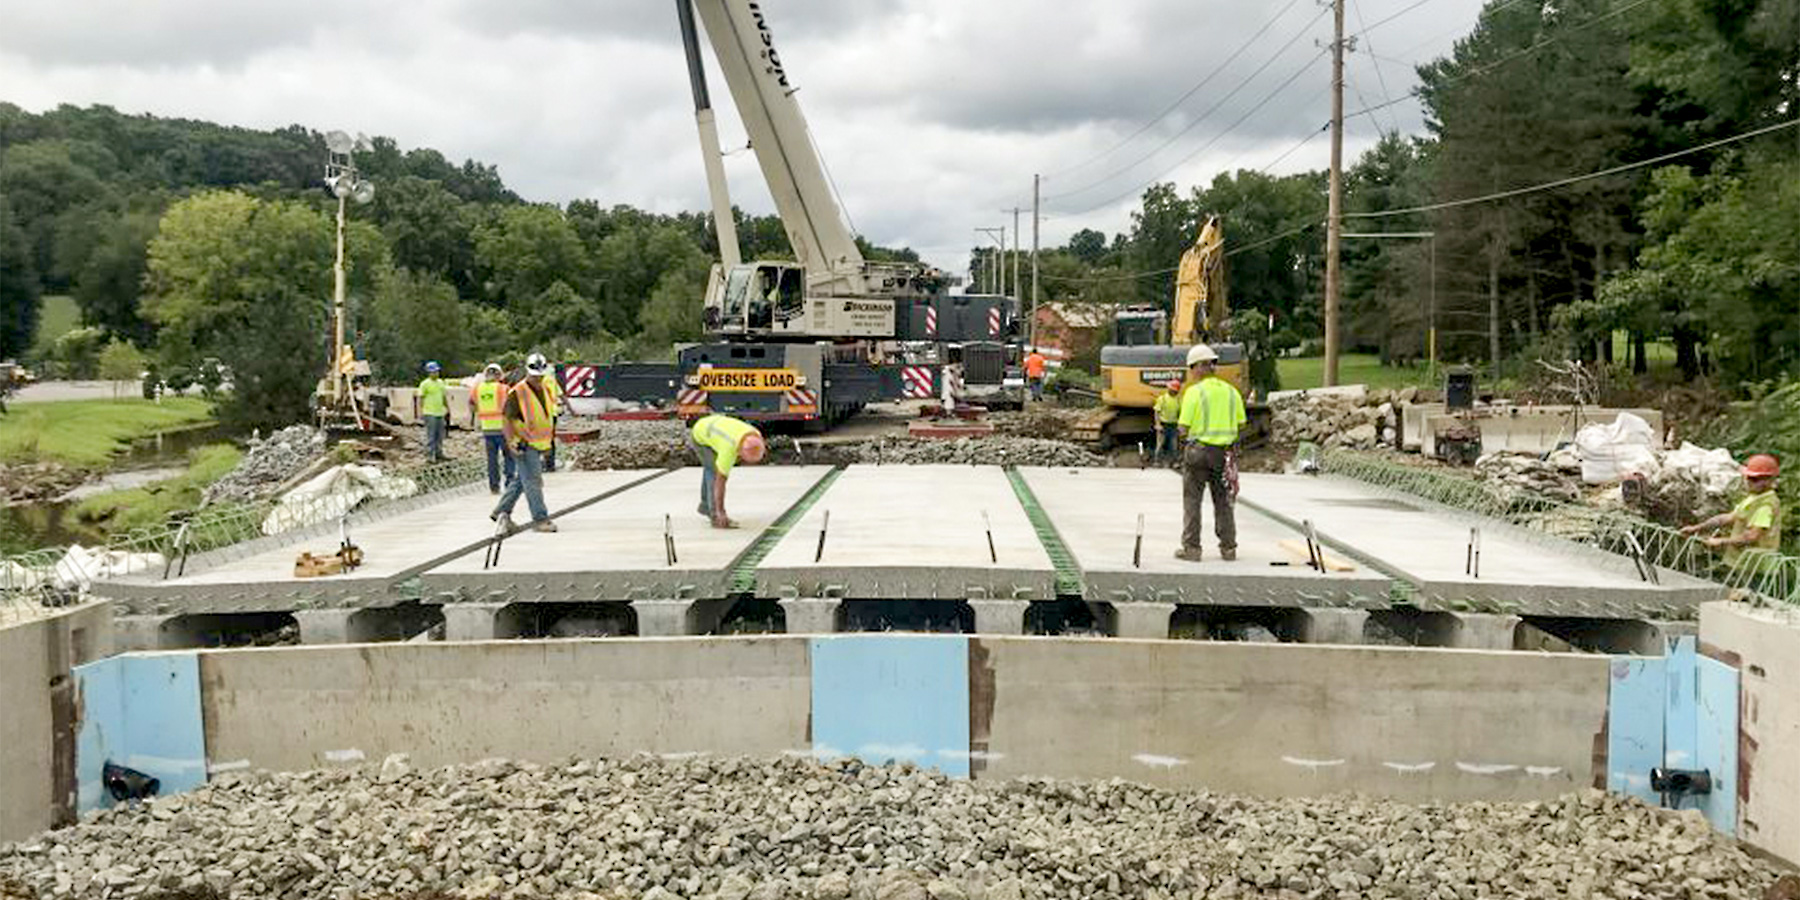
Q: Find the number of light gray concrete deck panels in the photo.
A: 5